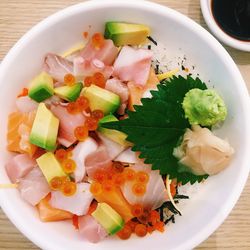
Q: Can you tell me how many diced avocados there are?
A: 8